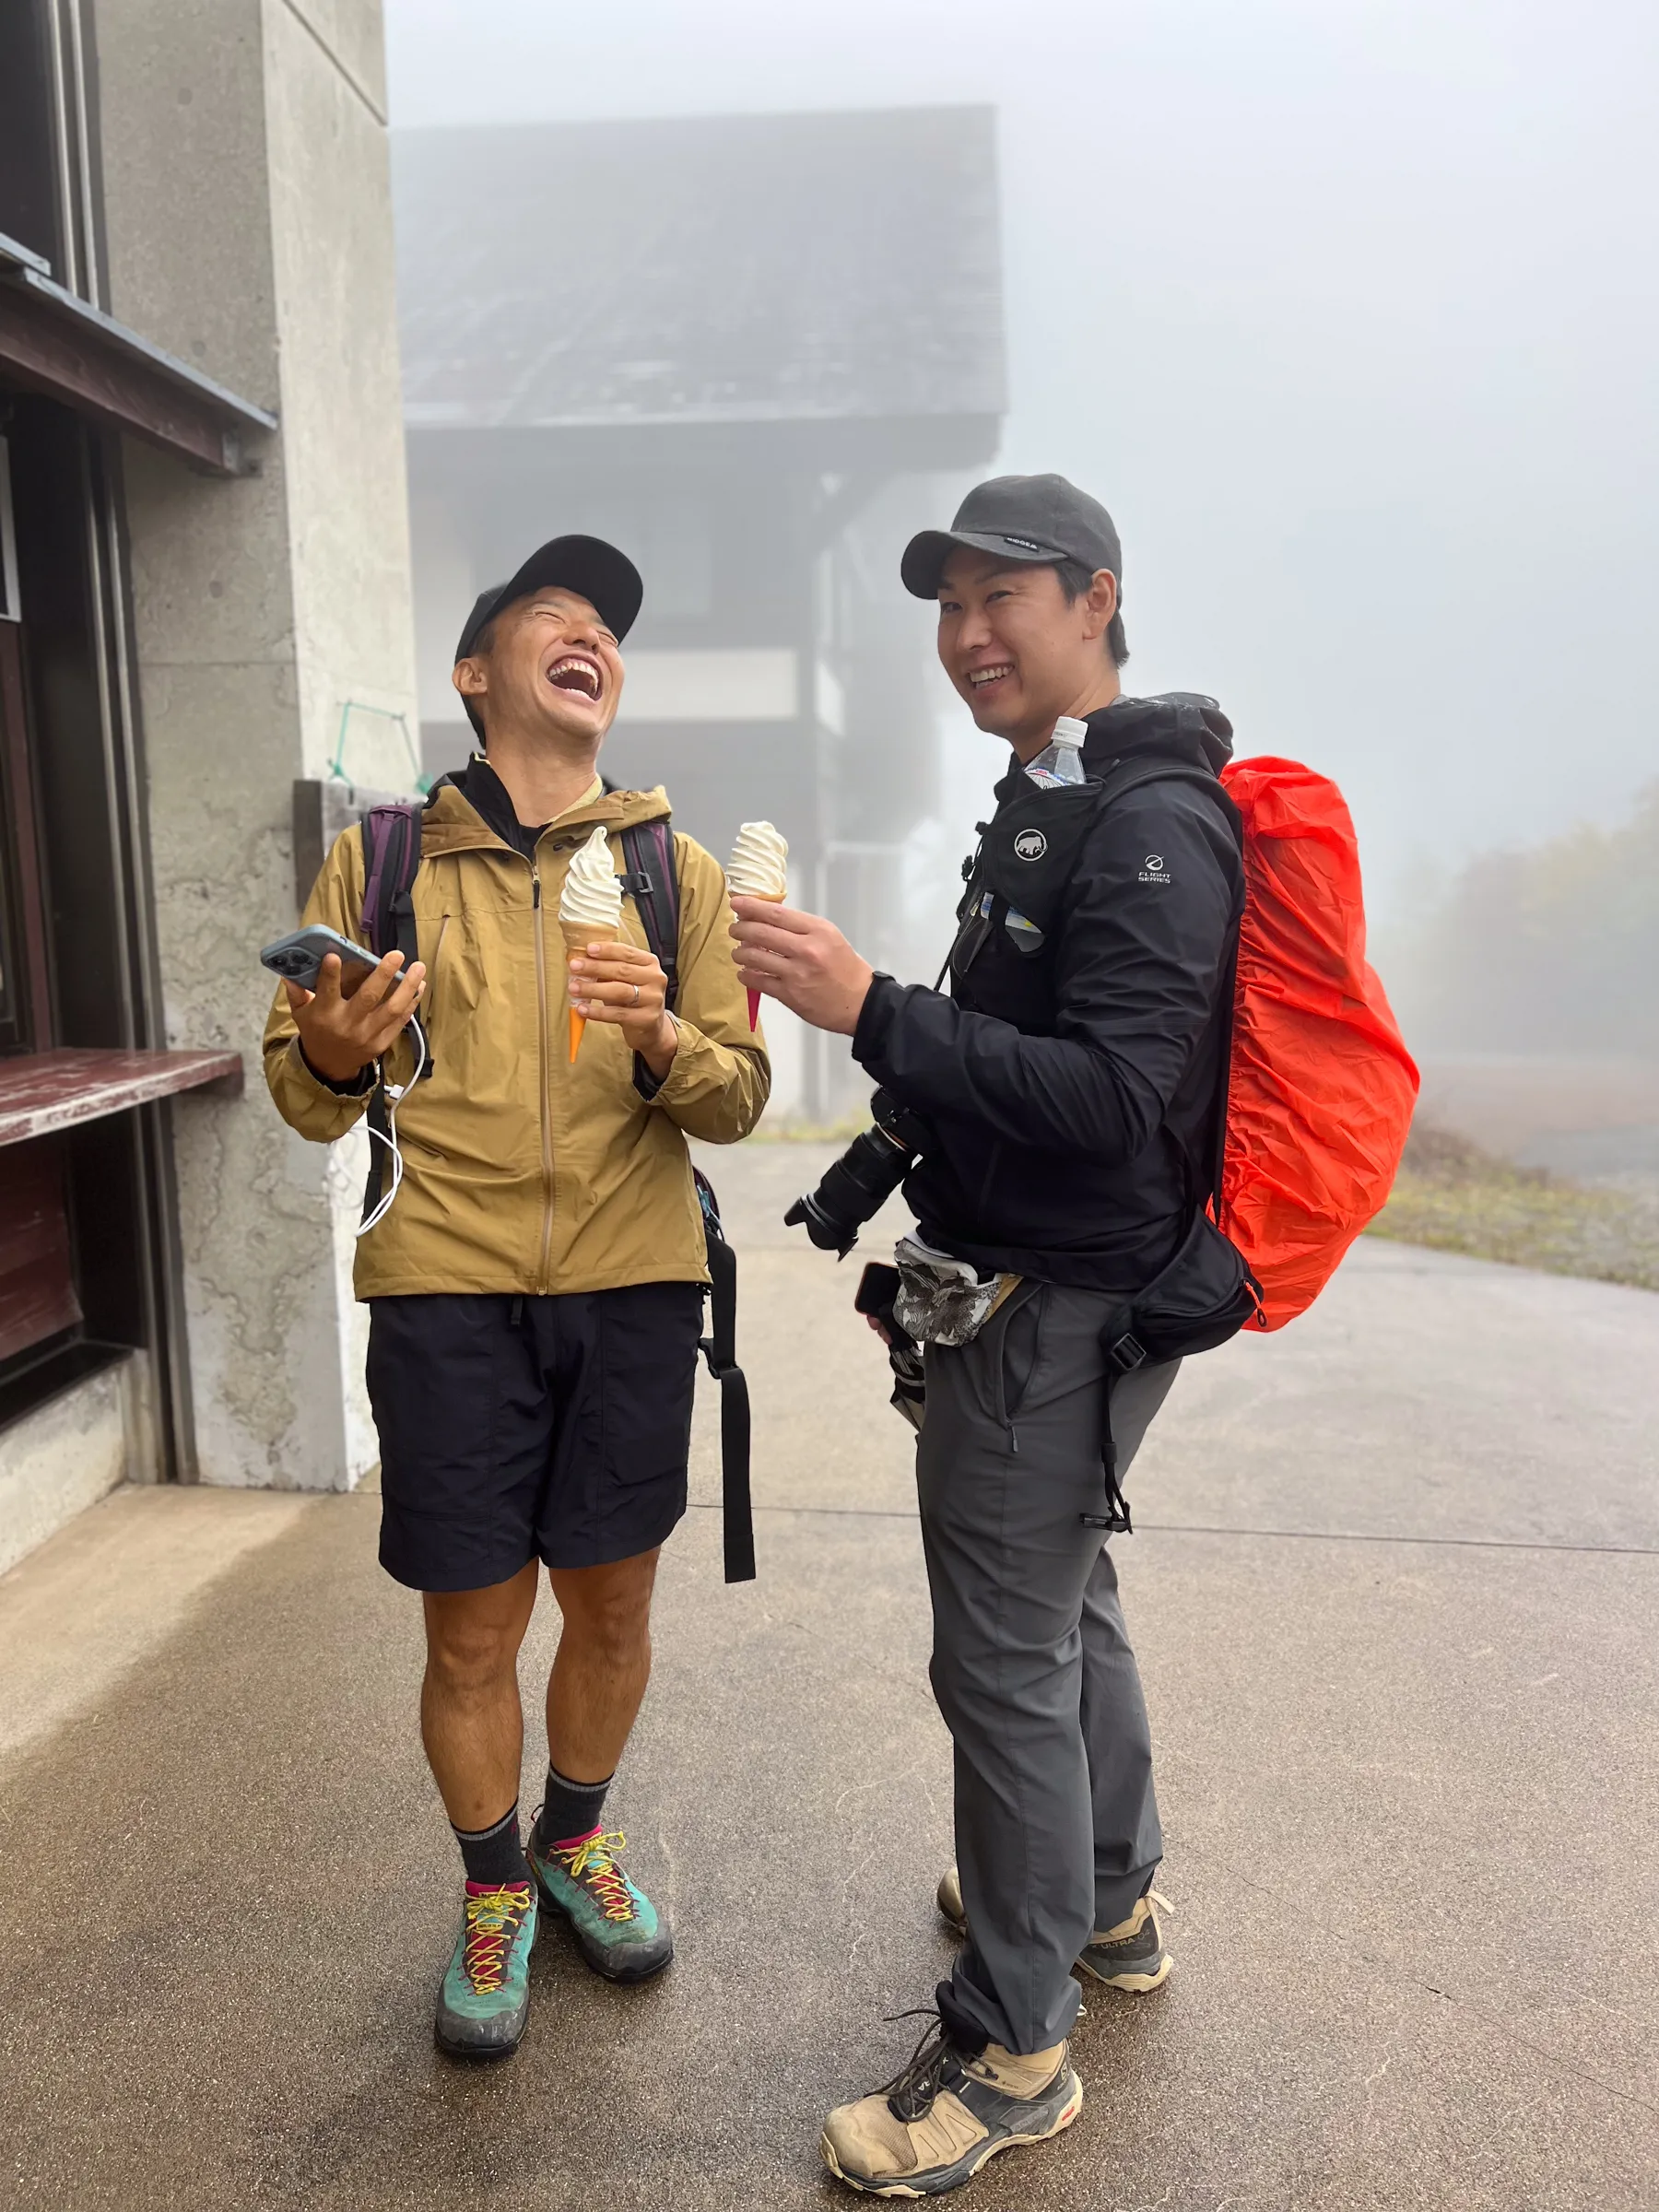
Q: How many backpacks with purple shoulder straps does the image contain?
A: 1